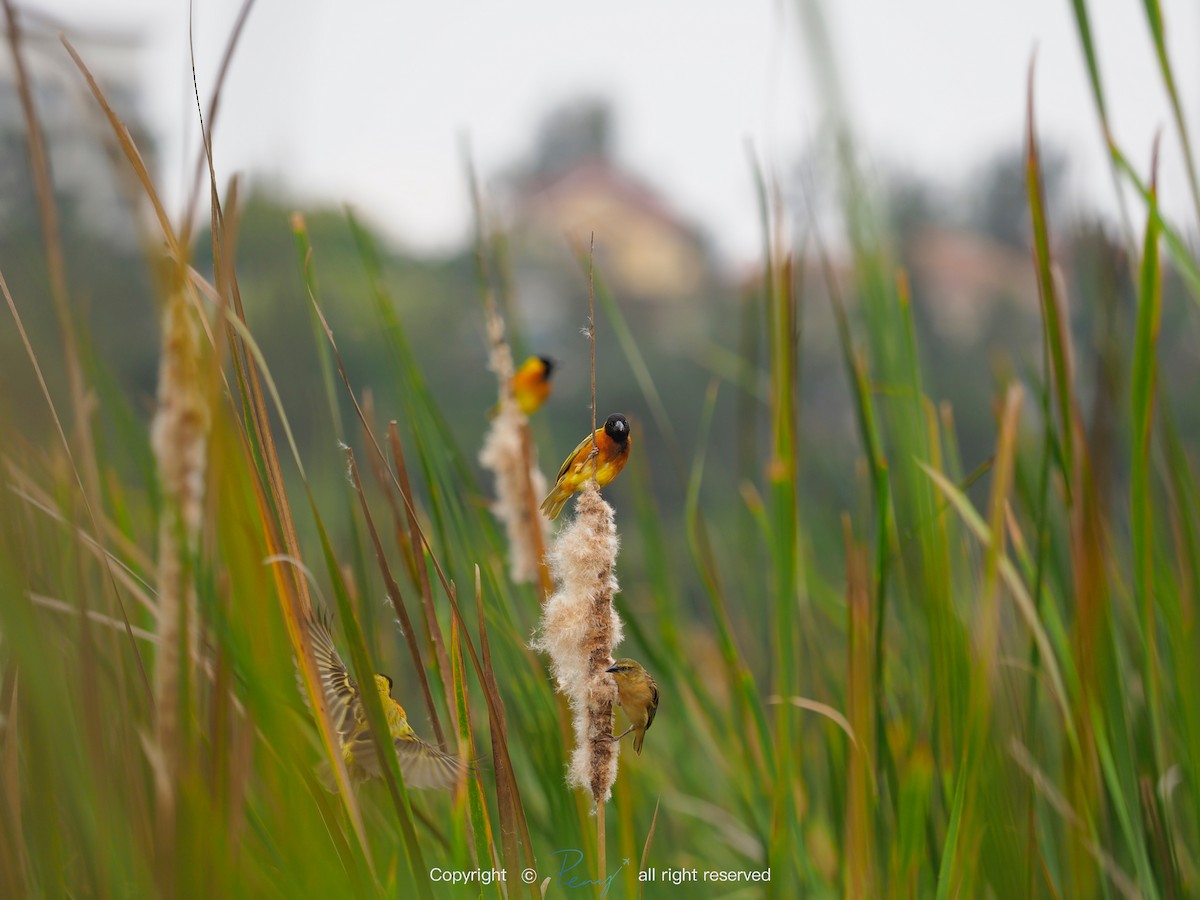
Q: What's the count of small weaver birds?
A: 4